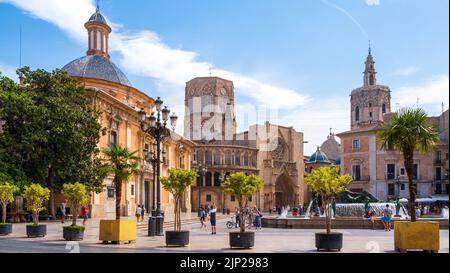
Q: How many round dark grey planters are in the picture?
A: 6